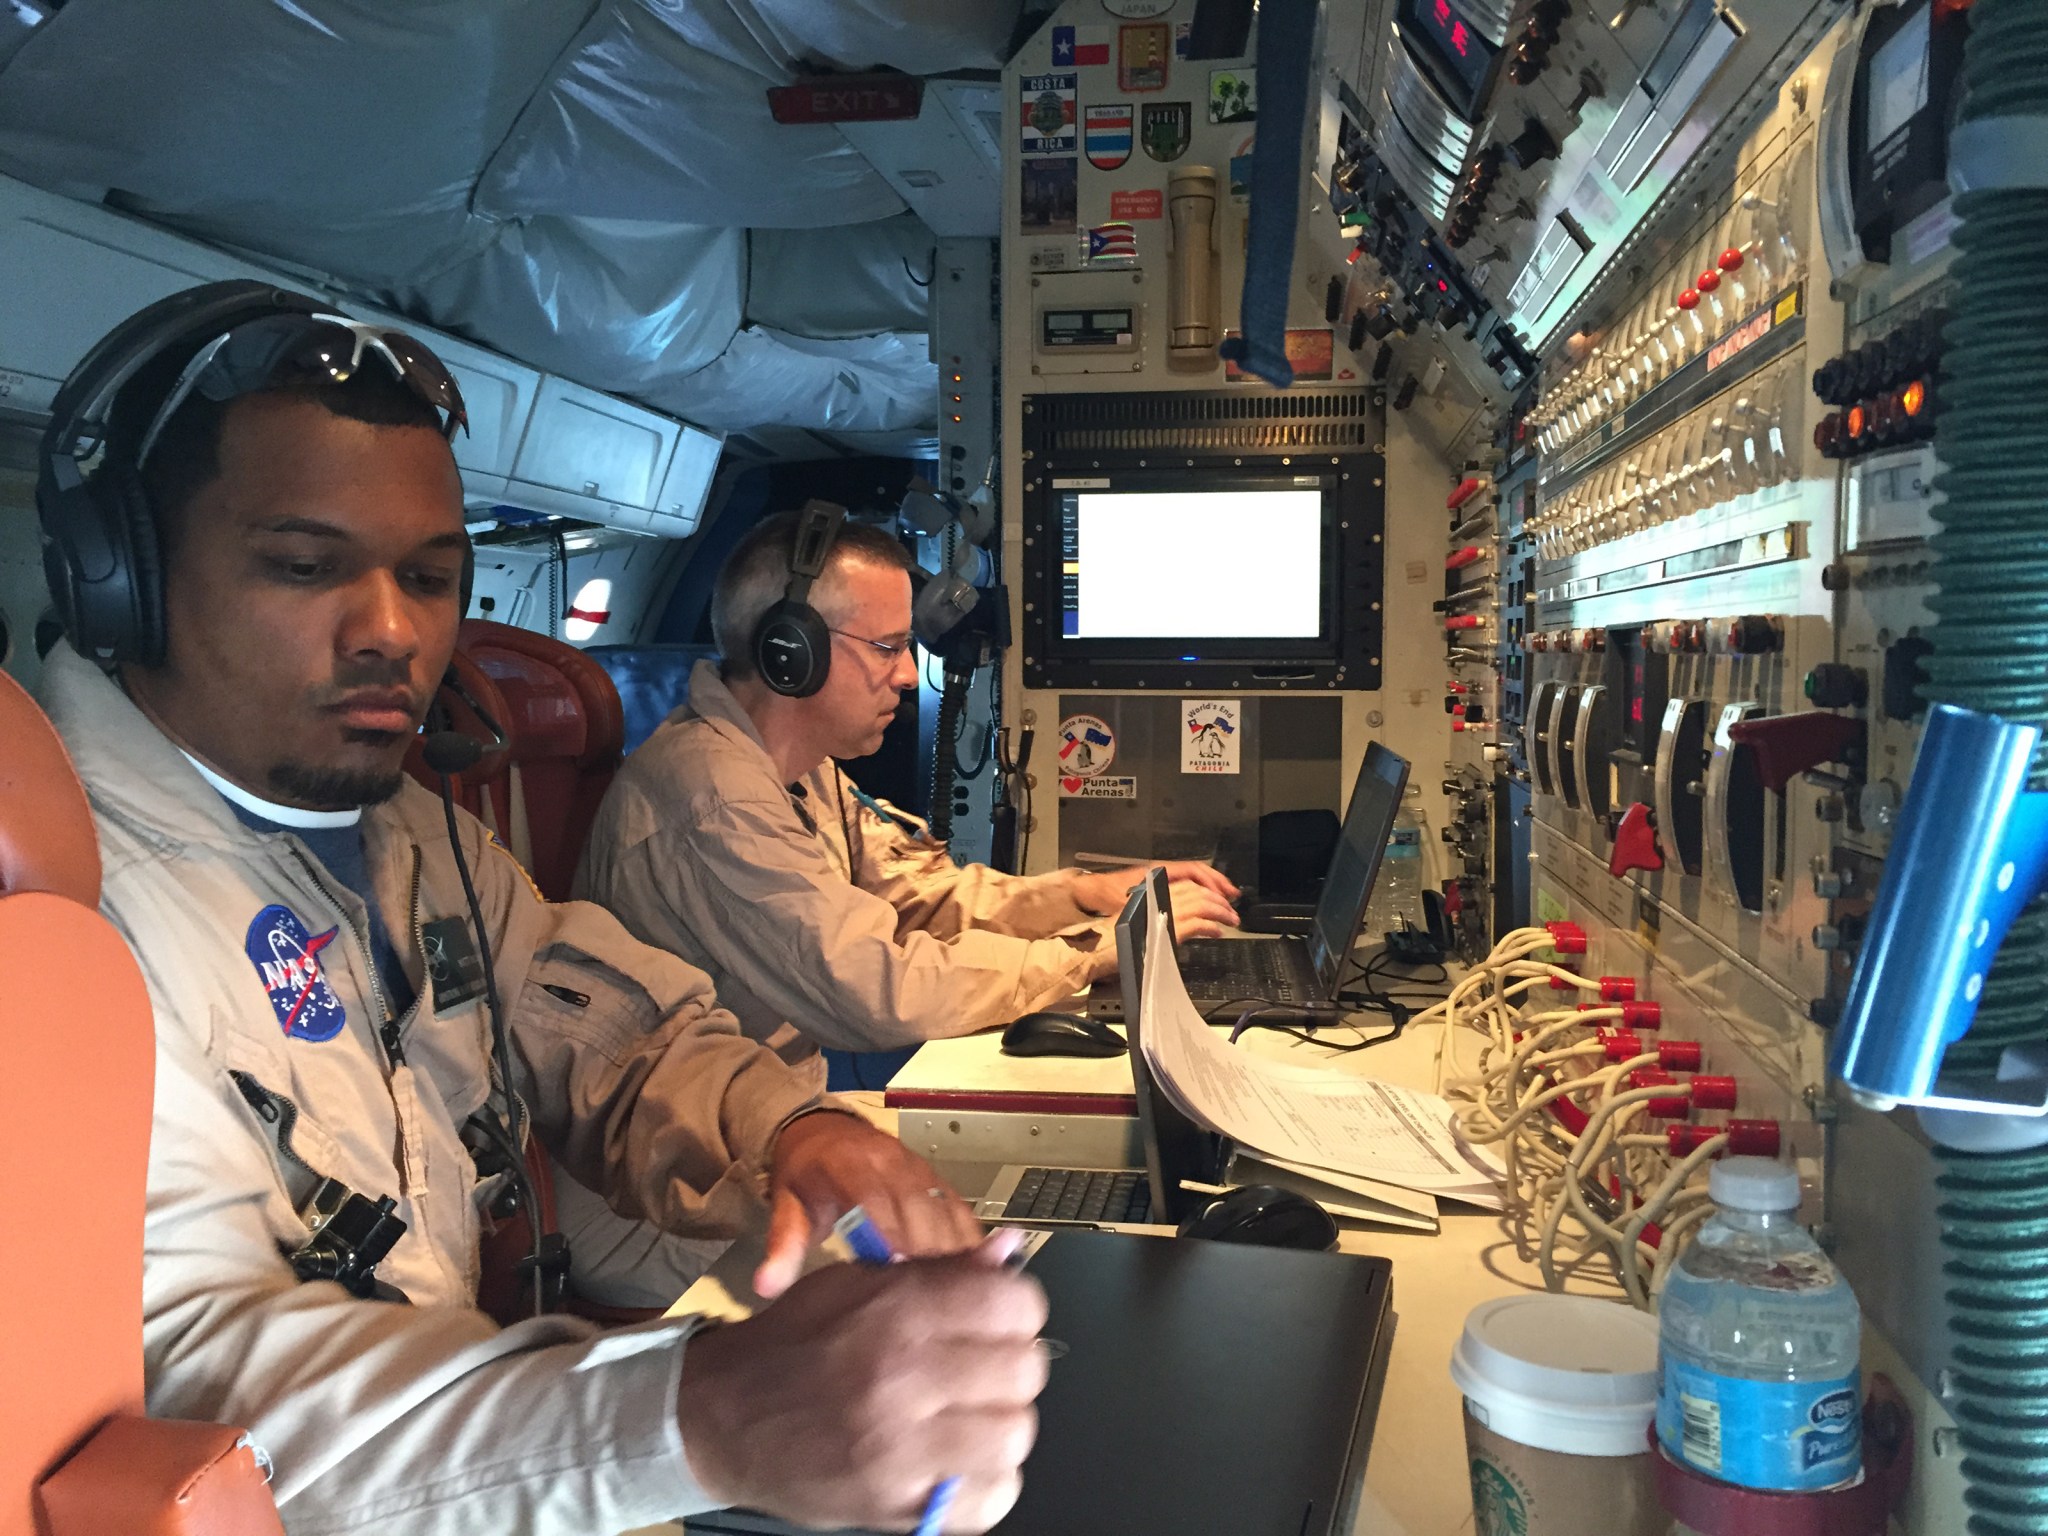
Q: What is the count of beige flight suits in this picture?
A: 2